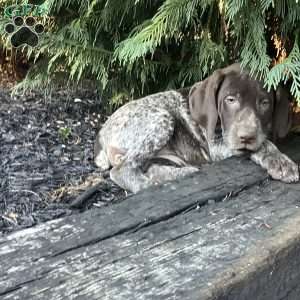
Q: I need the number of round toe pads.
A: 4